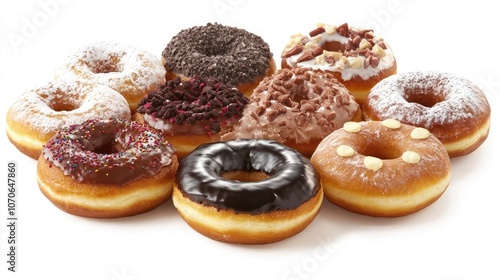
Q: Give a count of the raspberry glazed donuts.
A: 0